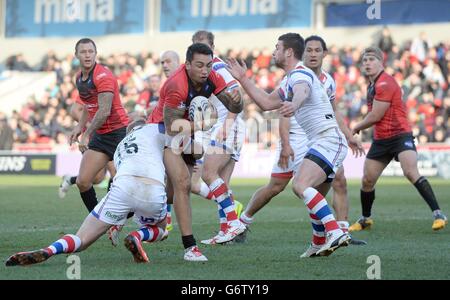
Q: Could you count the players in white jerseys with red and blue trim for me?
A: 4